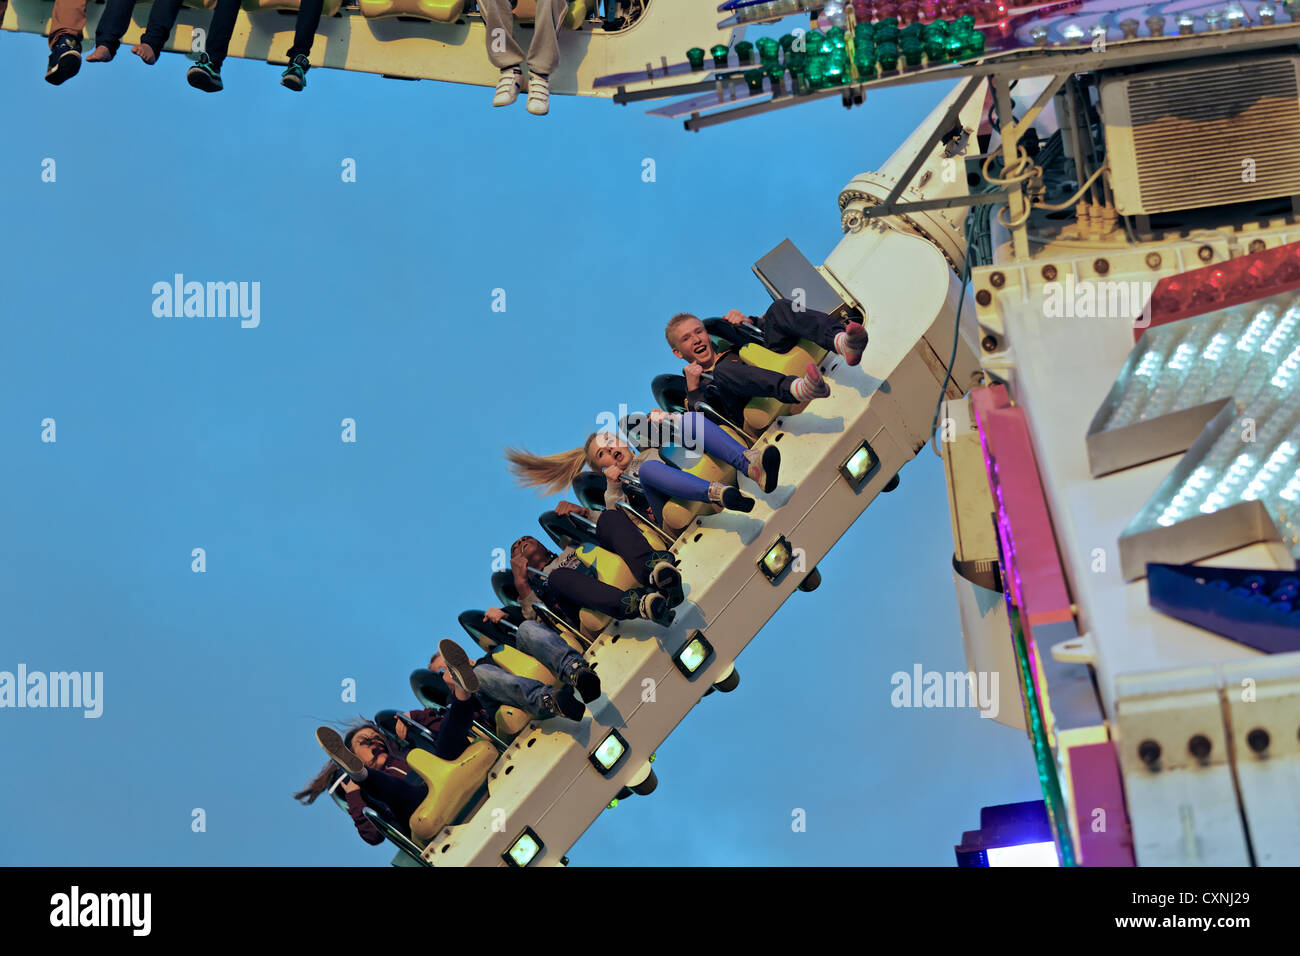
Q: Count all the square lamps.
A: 5